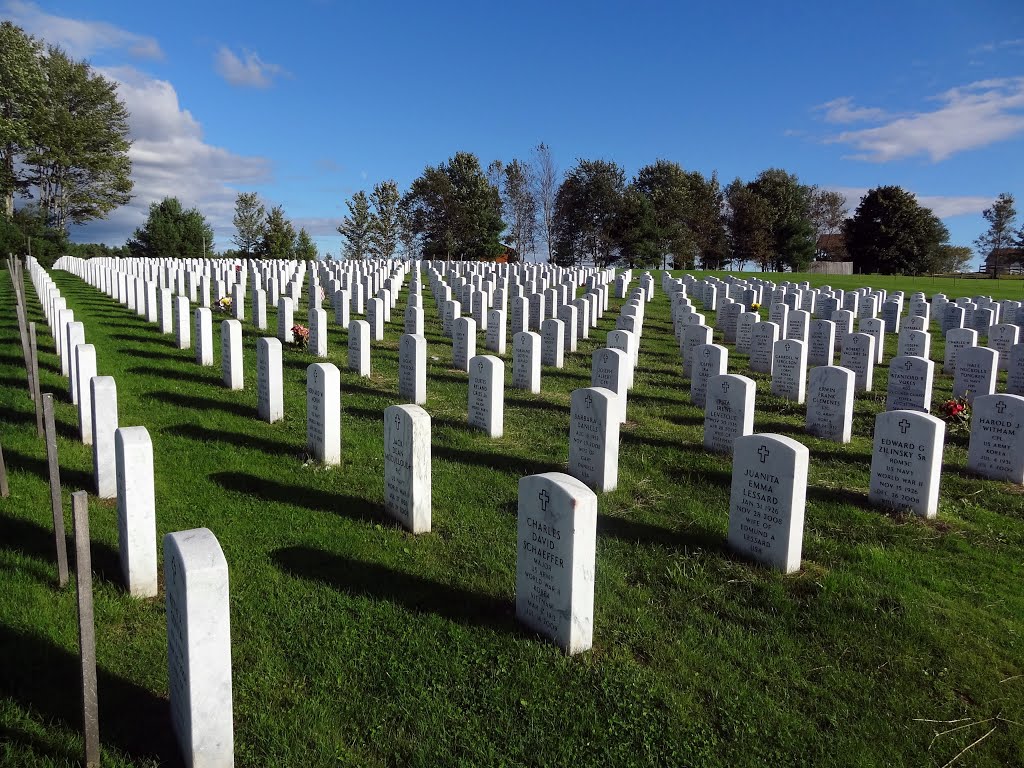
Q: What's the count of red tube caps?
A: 0